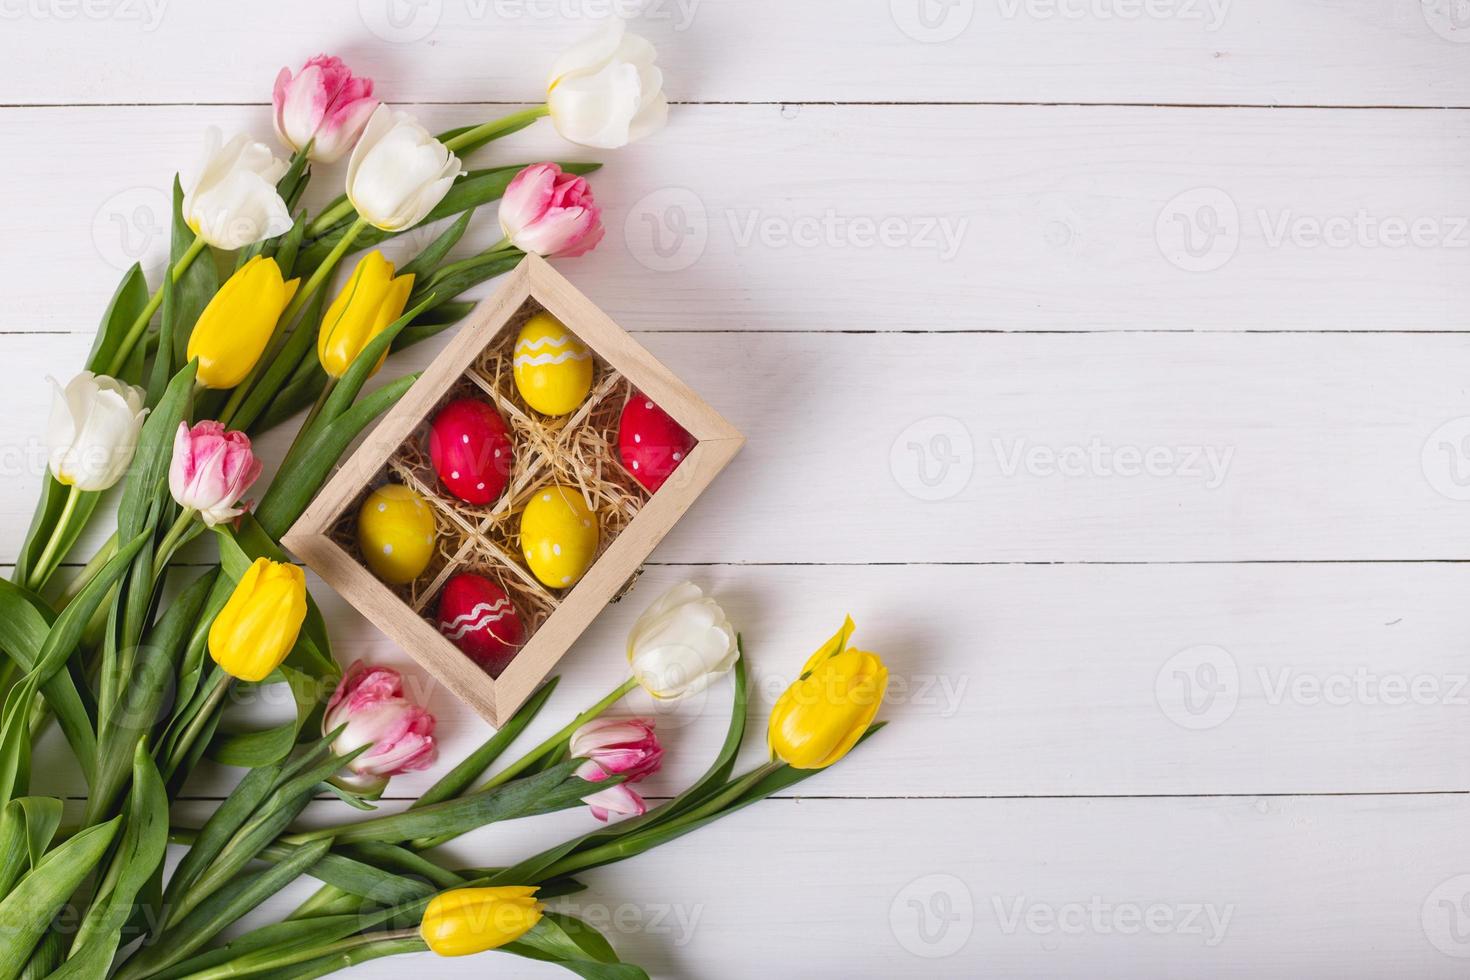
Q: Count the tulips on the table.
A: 15